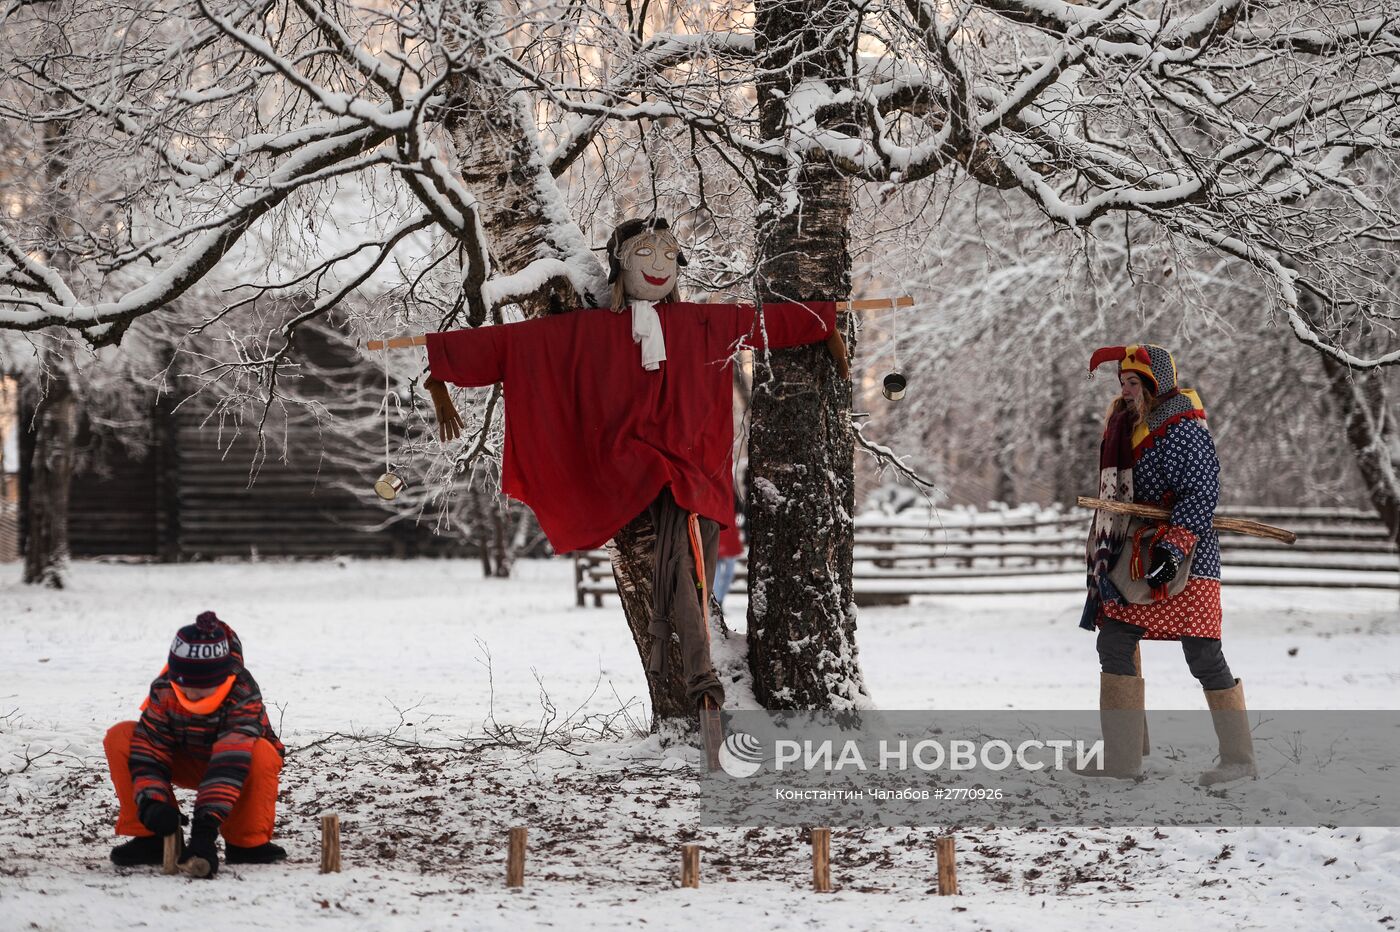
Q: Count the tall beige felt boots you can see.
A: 2